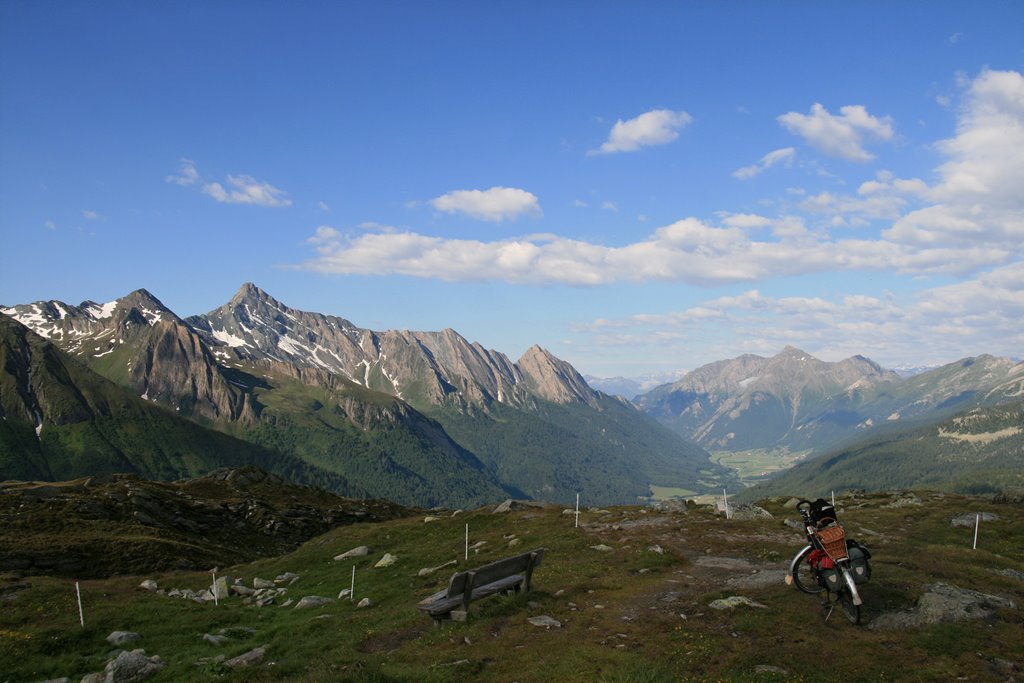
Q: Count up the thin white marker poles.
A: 8